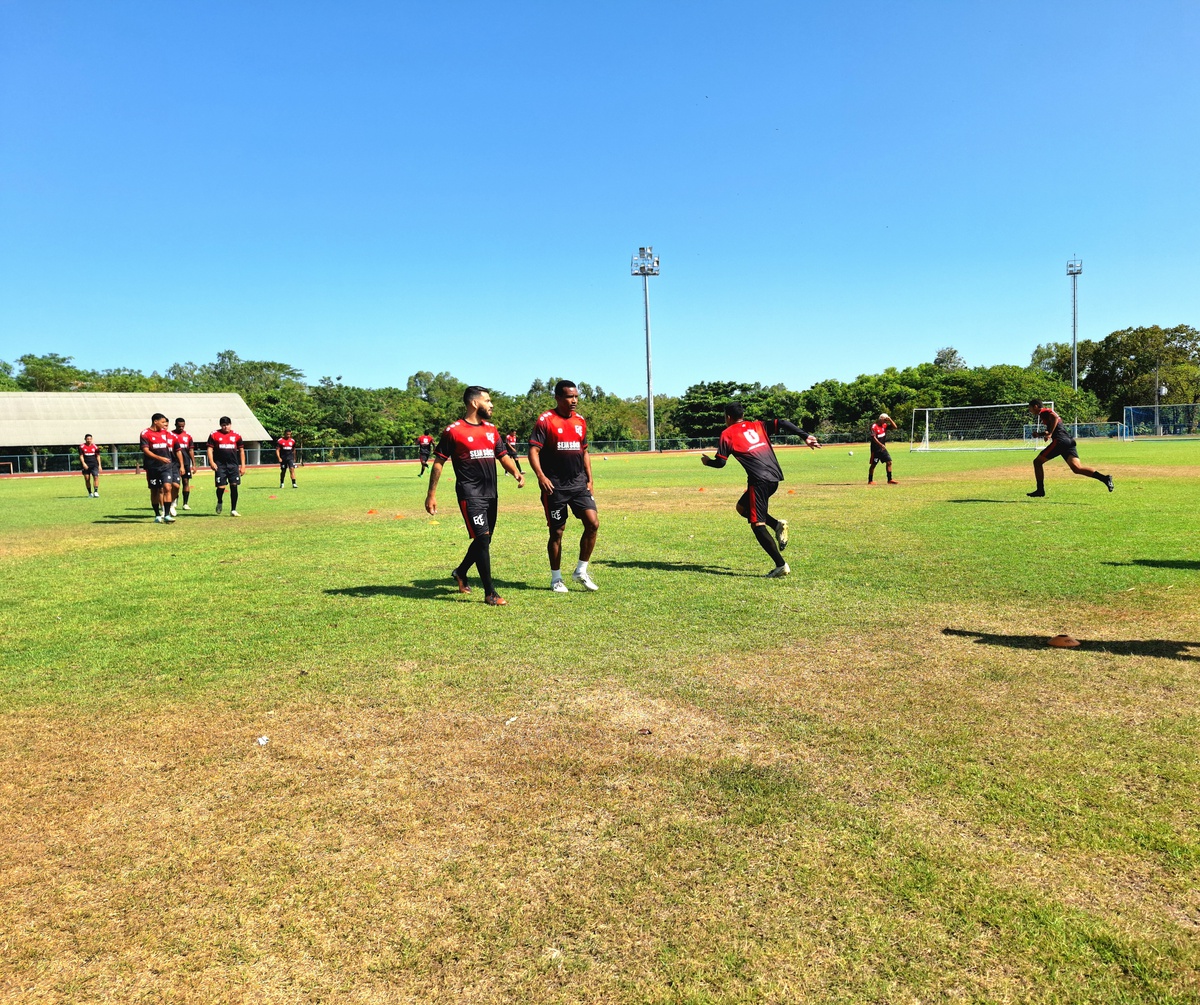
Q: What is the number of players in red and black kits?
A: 13